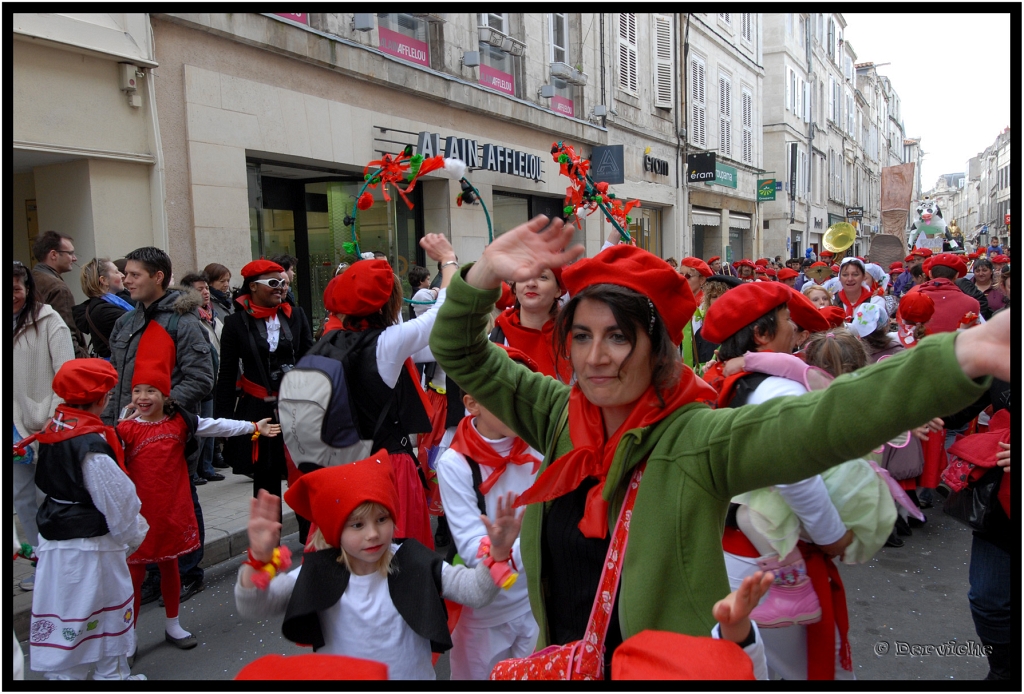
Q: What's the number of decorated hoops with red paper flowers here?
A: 2